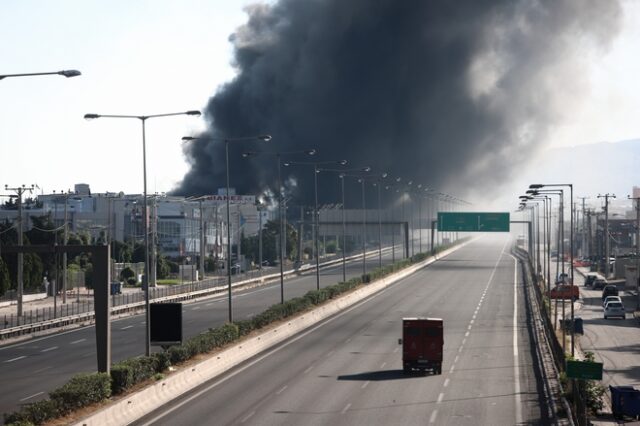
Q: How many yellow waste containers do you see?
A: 0